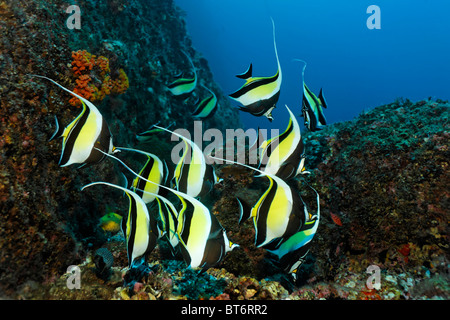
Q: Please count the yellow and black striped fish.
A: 14